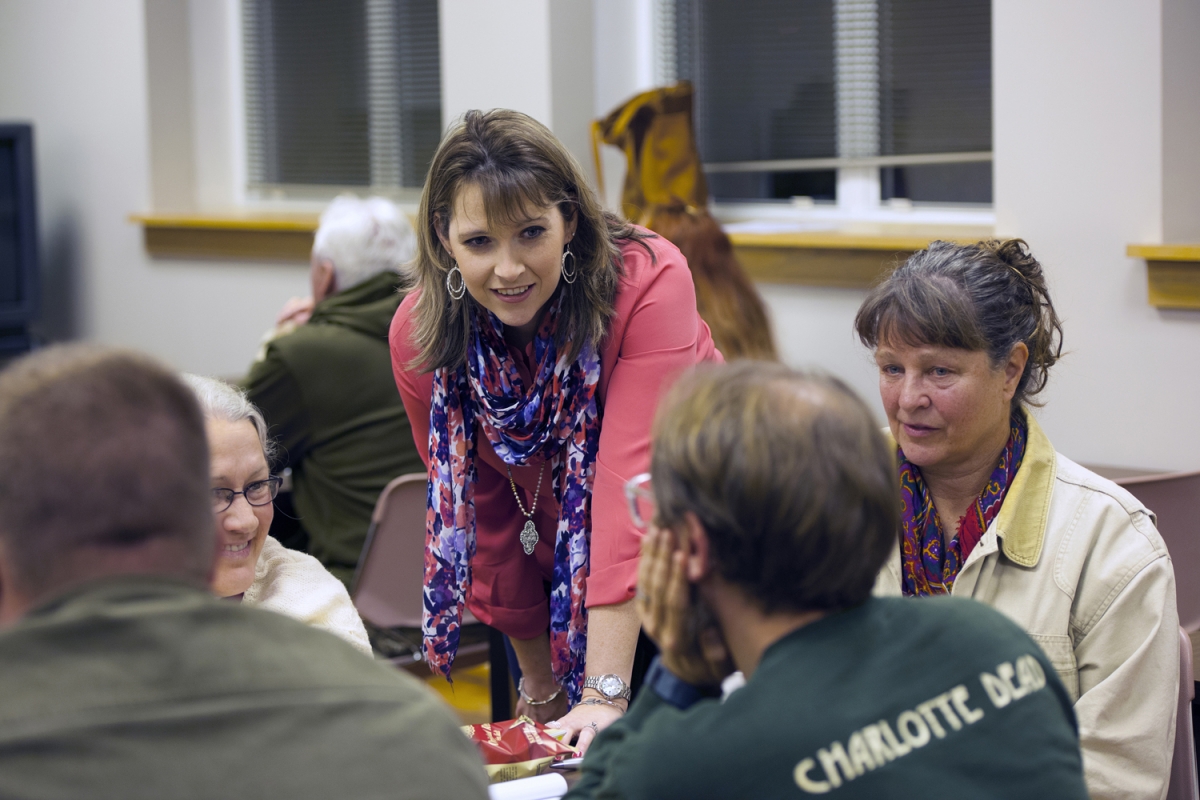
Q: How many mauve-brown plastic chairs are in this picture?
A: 3